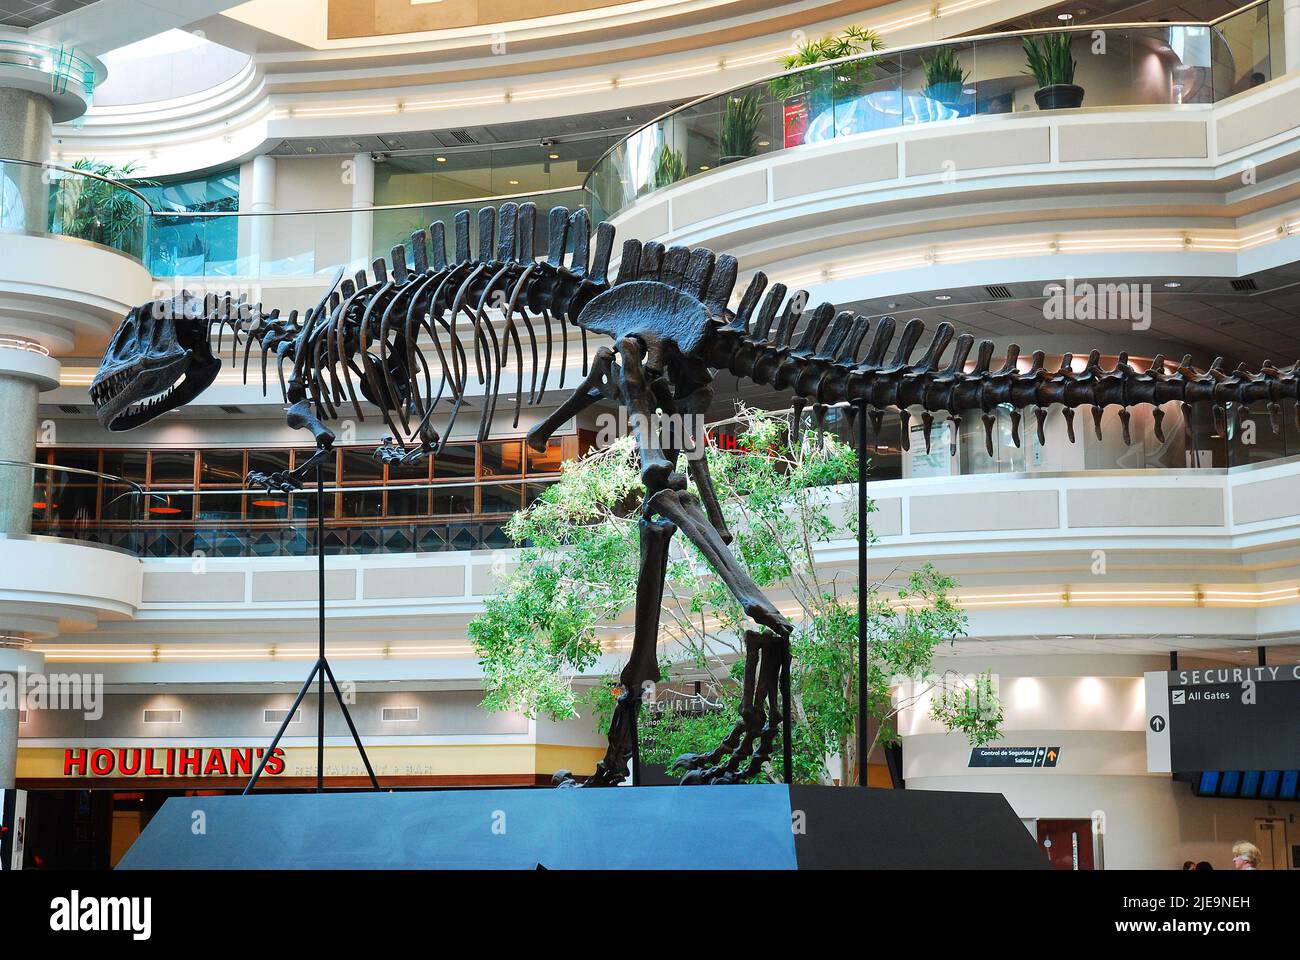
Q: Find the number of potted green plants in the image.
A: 6